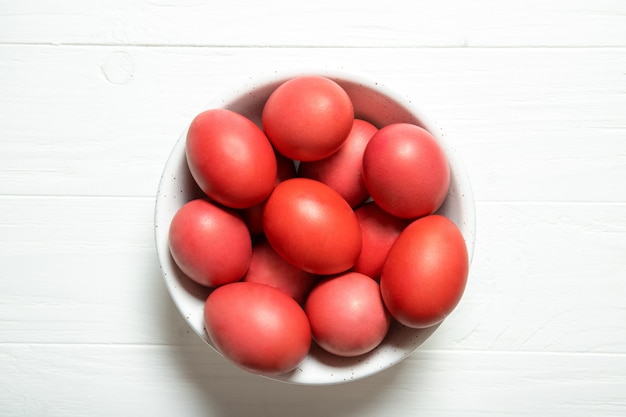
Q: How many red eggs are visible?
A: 12